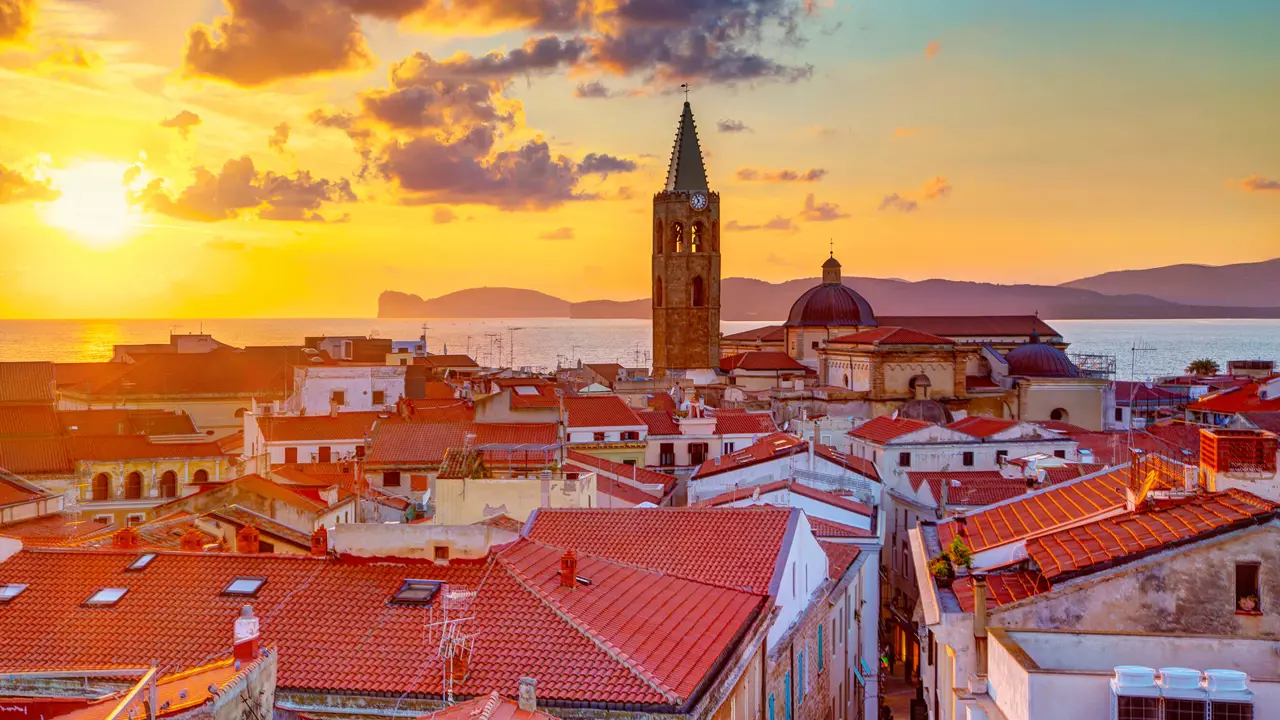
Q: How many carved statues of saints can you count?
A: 0